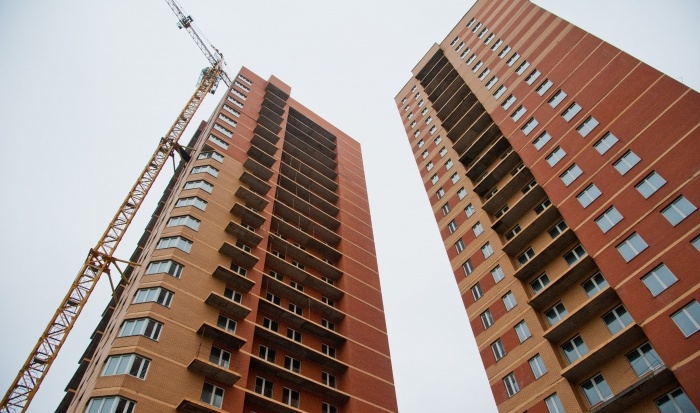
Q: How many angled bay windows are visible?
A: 11